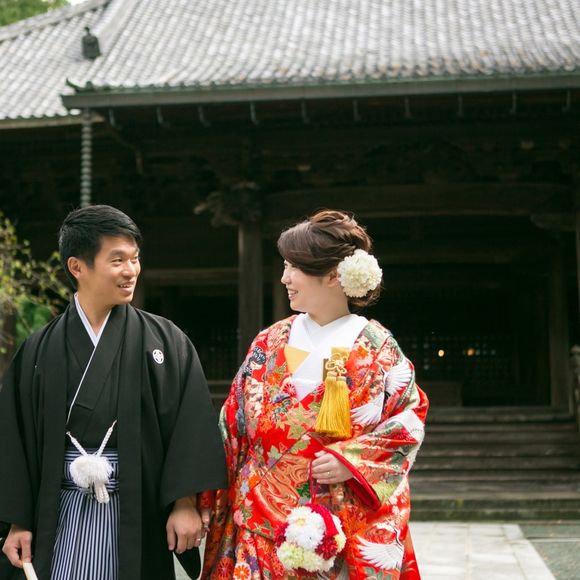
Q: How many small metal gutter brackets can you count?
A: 10